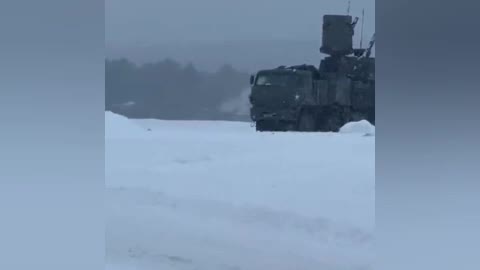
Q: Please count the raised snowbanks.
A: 2